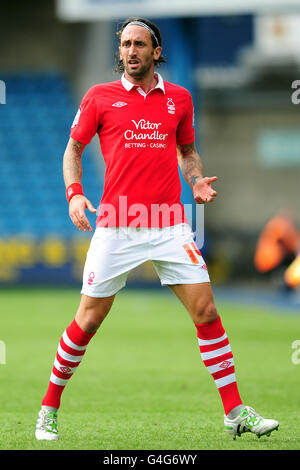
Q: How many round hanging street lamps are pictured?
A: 0